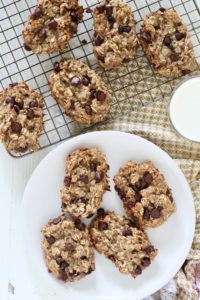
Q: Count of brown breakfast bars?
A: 9